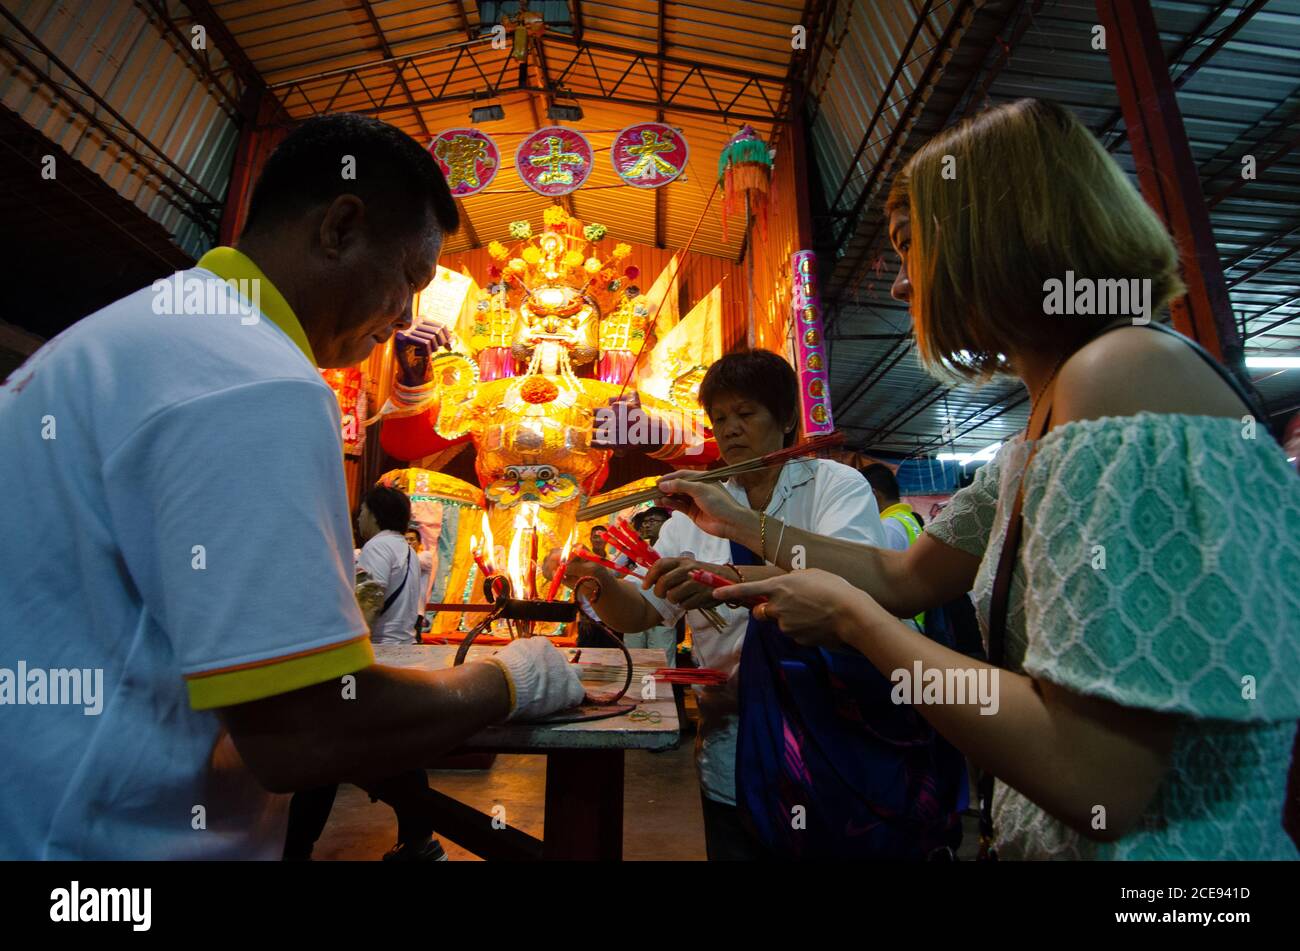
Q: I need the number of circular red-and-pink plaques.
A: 3